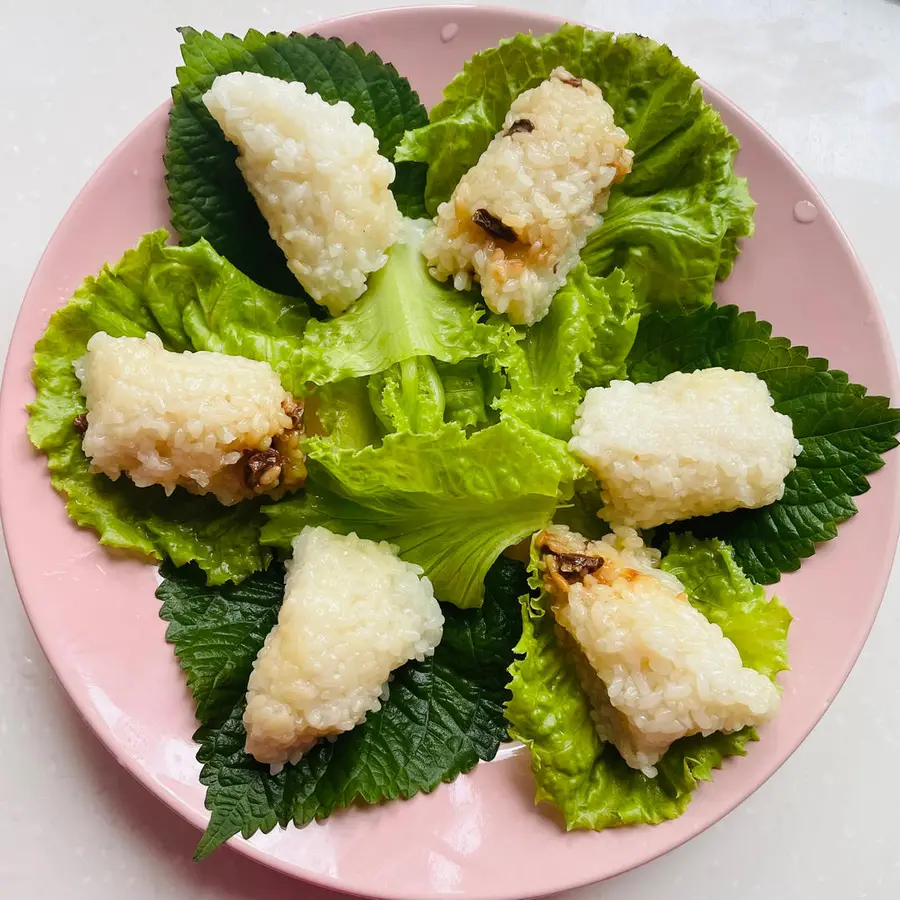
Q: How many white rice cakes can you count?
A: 6